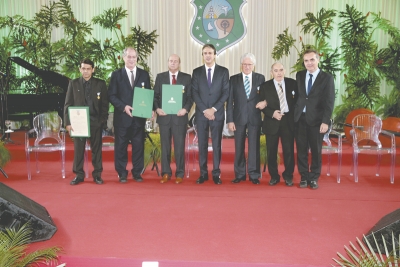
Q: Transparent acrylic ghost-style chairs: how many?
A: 5